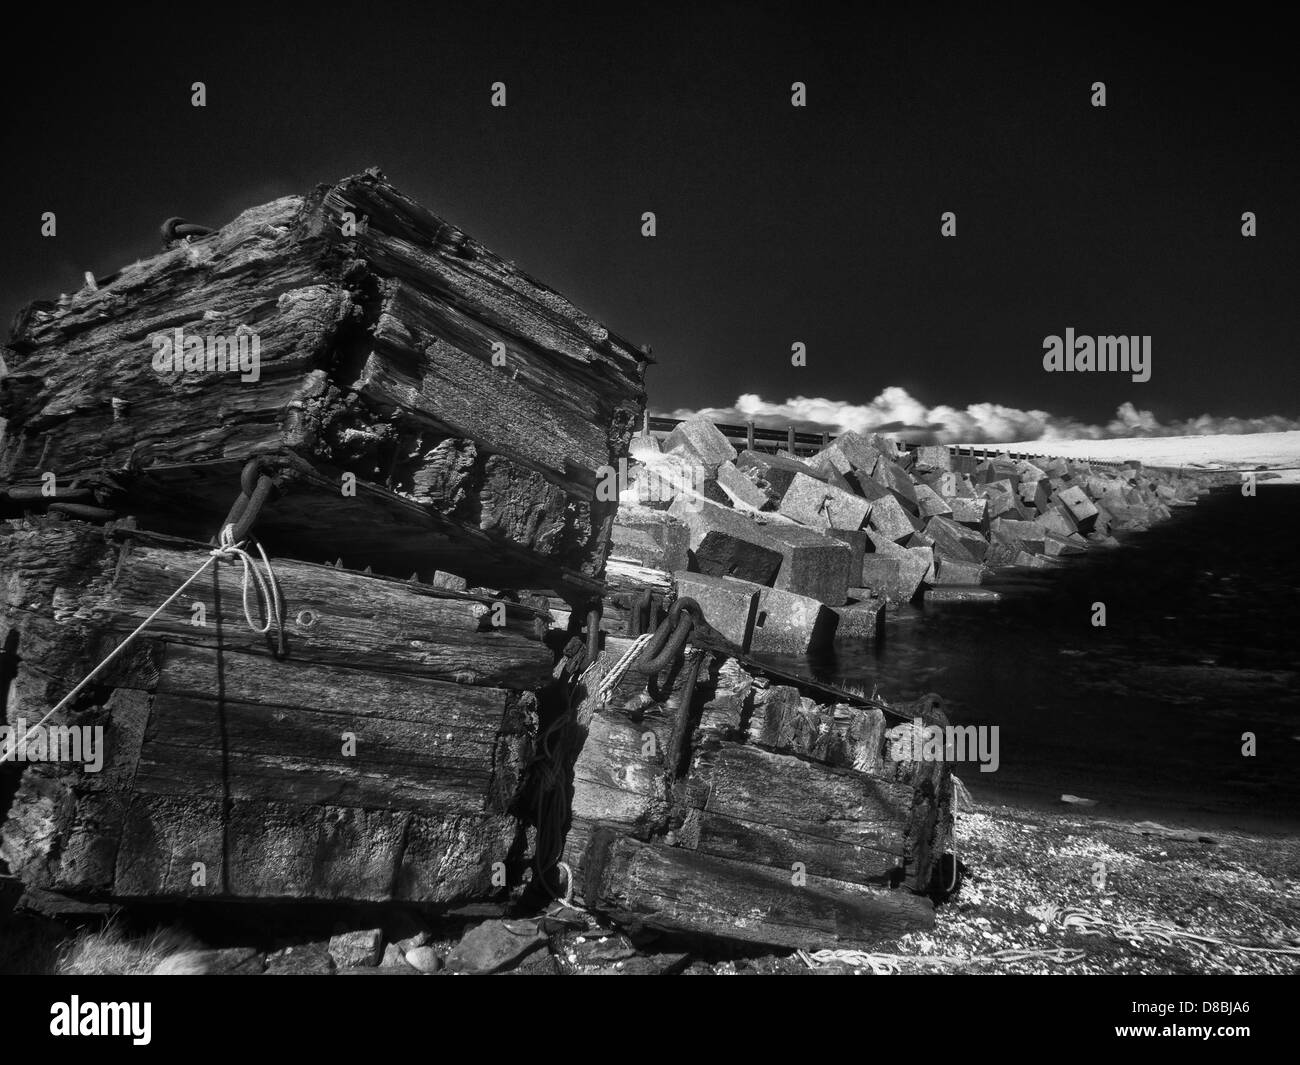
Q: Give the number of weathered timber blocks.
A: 3